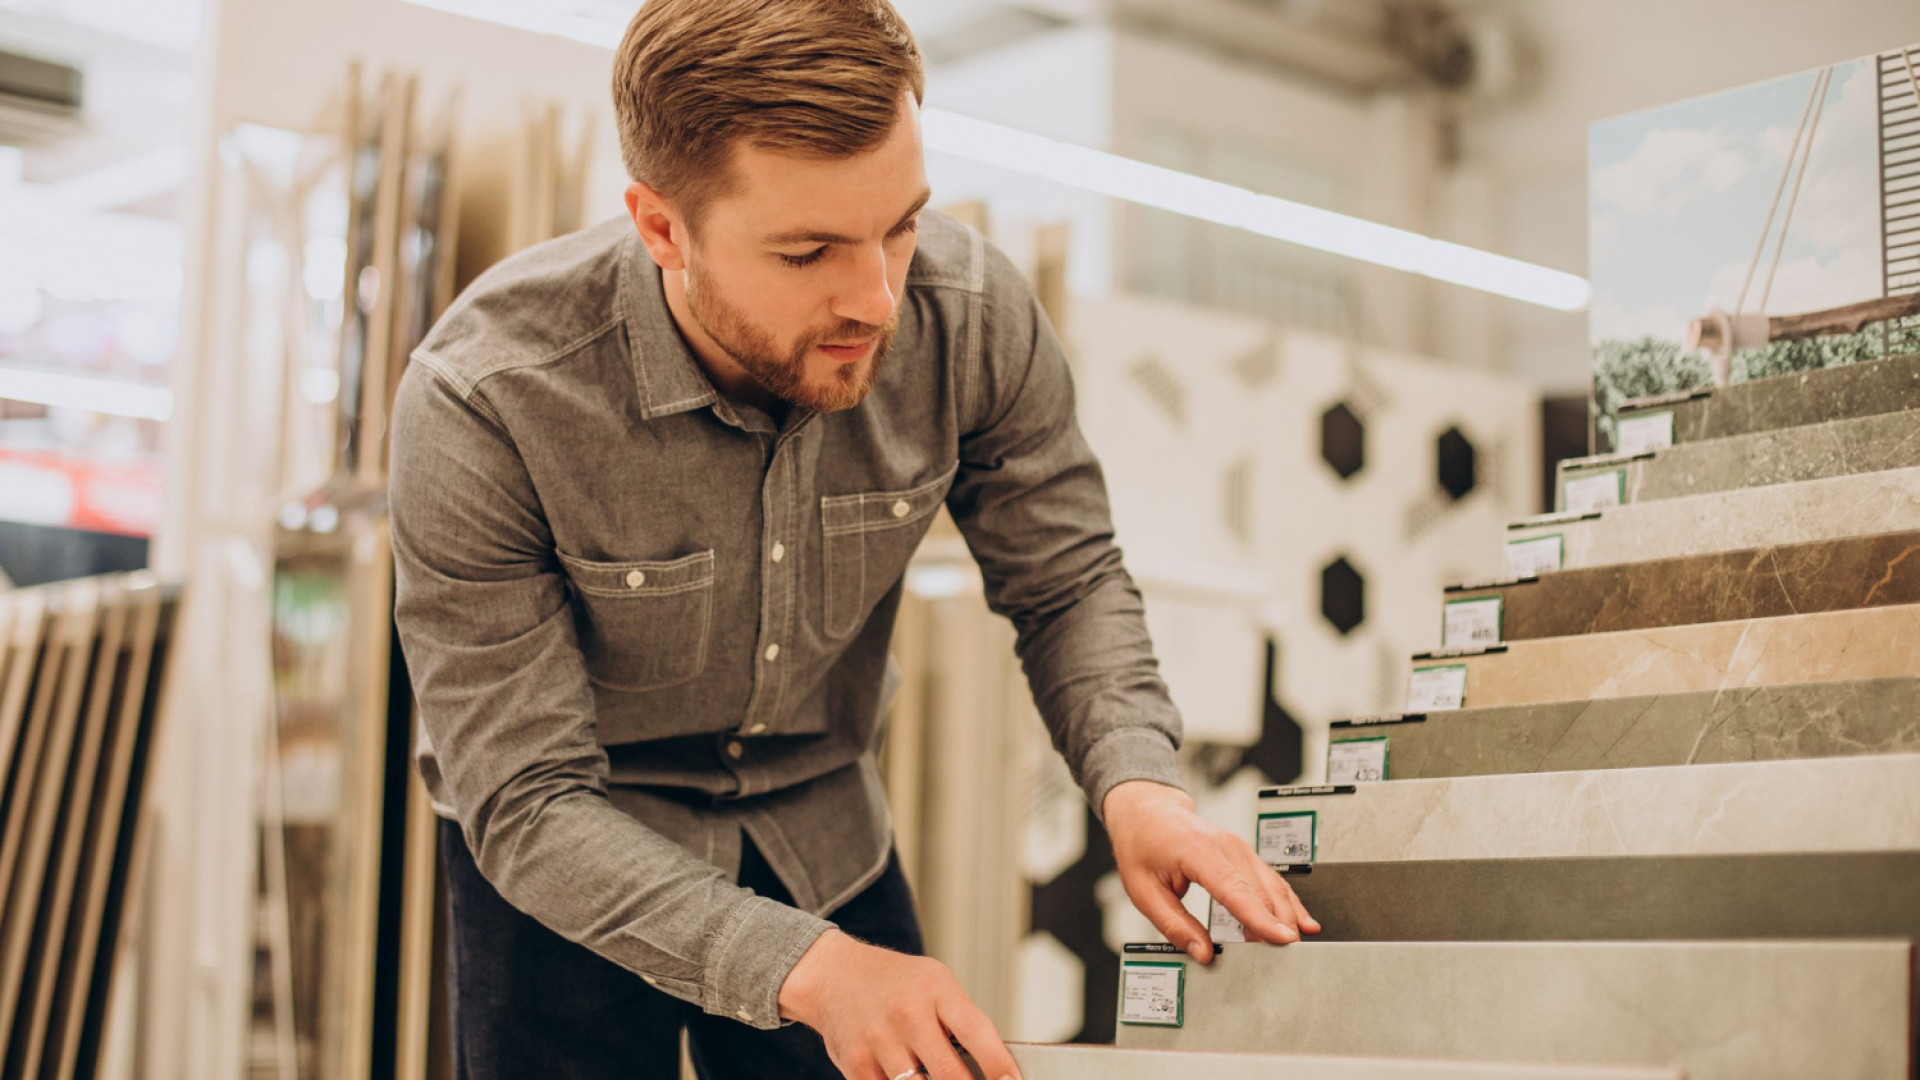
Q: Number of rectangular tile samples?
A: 10